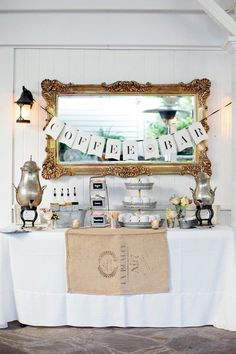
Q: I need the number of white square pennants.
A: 10